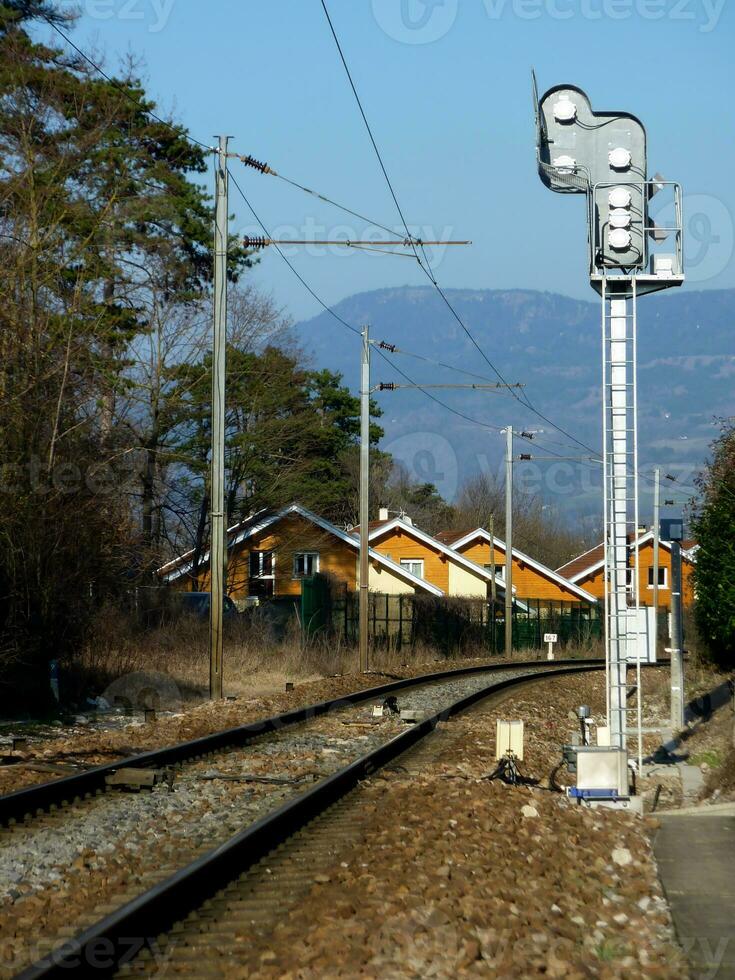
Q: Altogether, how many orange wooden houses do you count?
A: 4